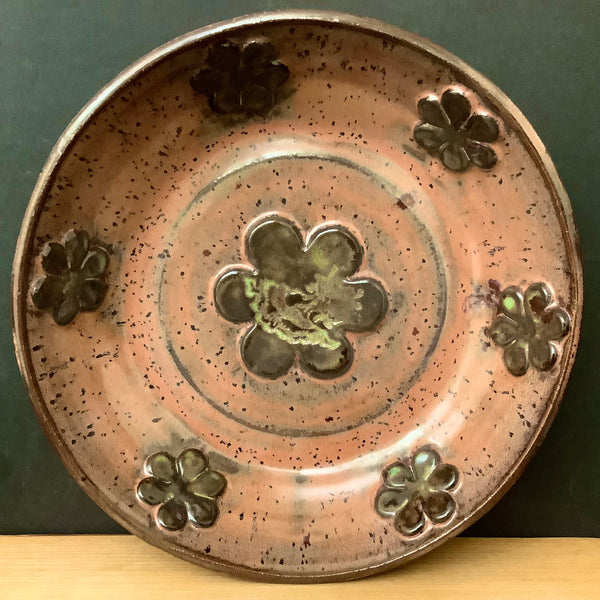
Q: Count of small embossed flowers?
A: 6